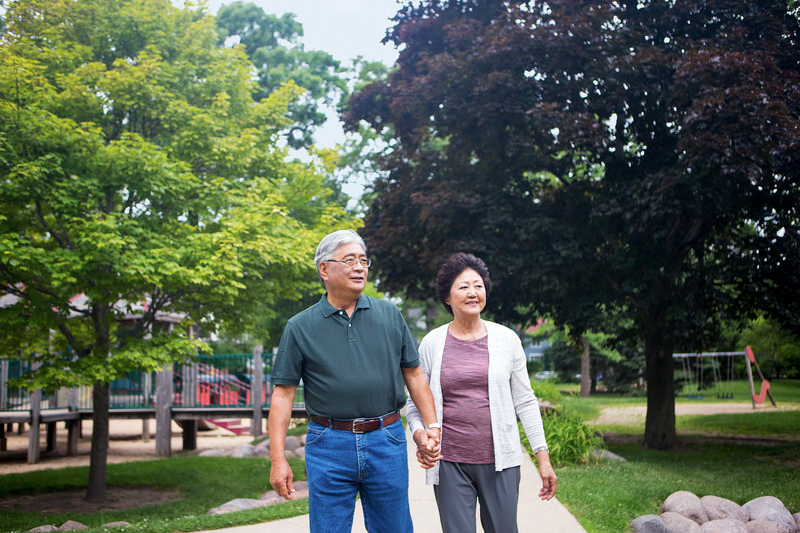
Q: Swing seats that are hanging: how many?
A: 4